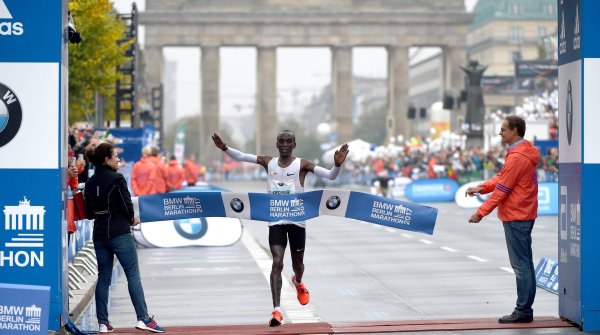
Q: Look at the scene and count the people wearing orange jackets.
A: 5